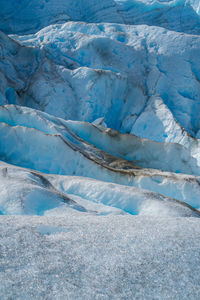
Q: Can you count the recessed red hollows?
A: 0